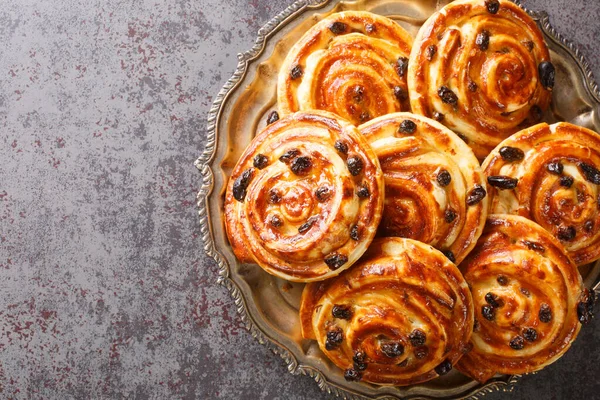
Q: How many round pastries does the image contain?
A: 7